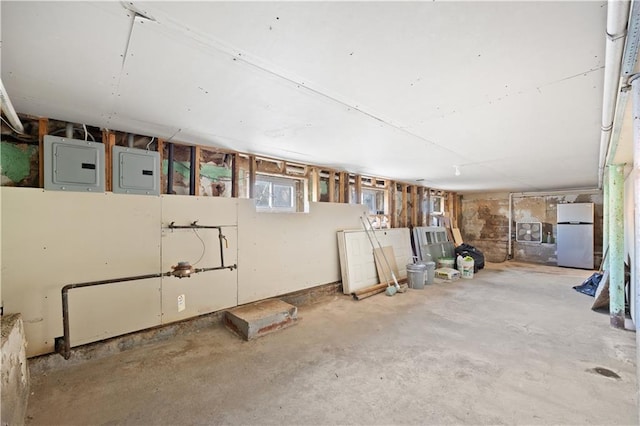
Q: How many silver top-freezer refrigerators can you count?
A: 1